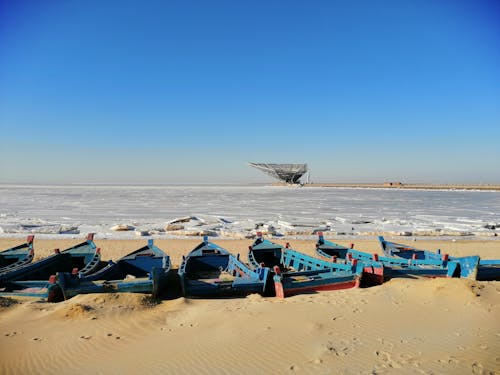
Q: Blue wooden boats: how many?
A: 7